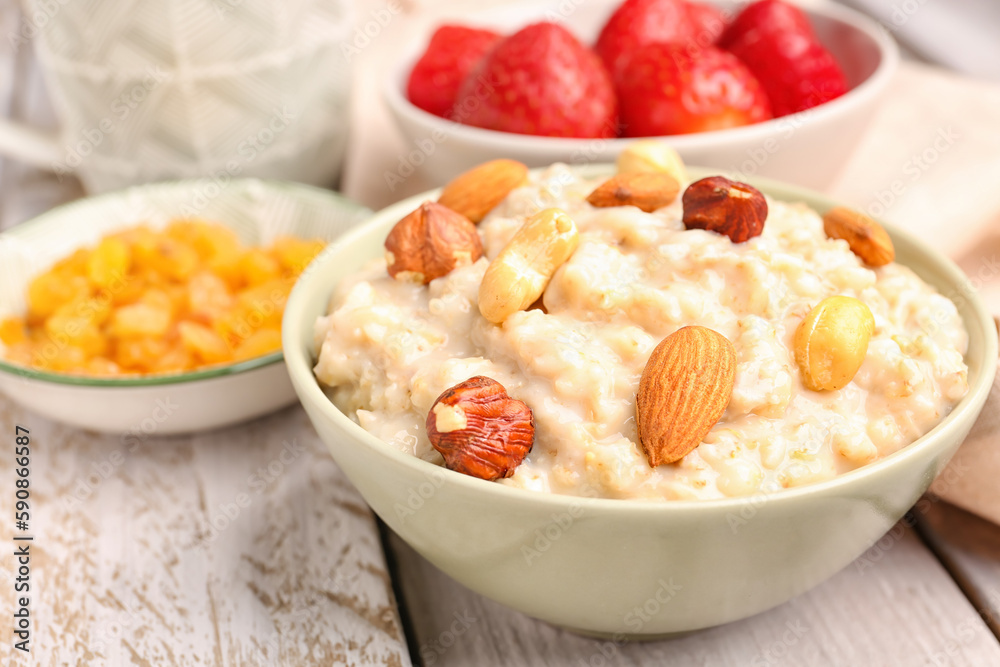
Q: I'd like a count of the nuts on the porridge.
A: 10